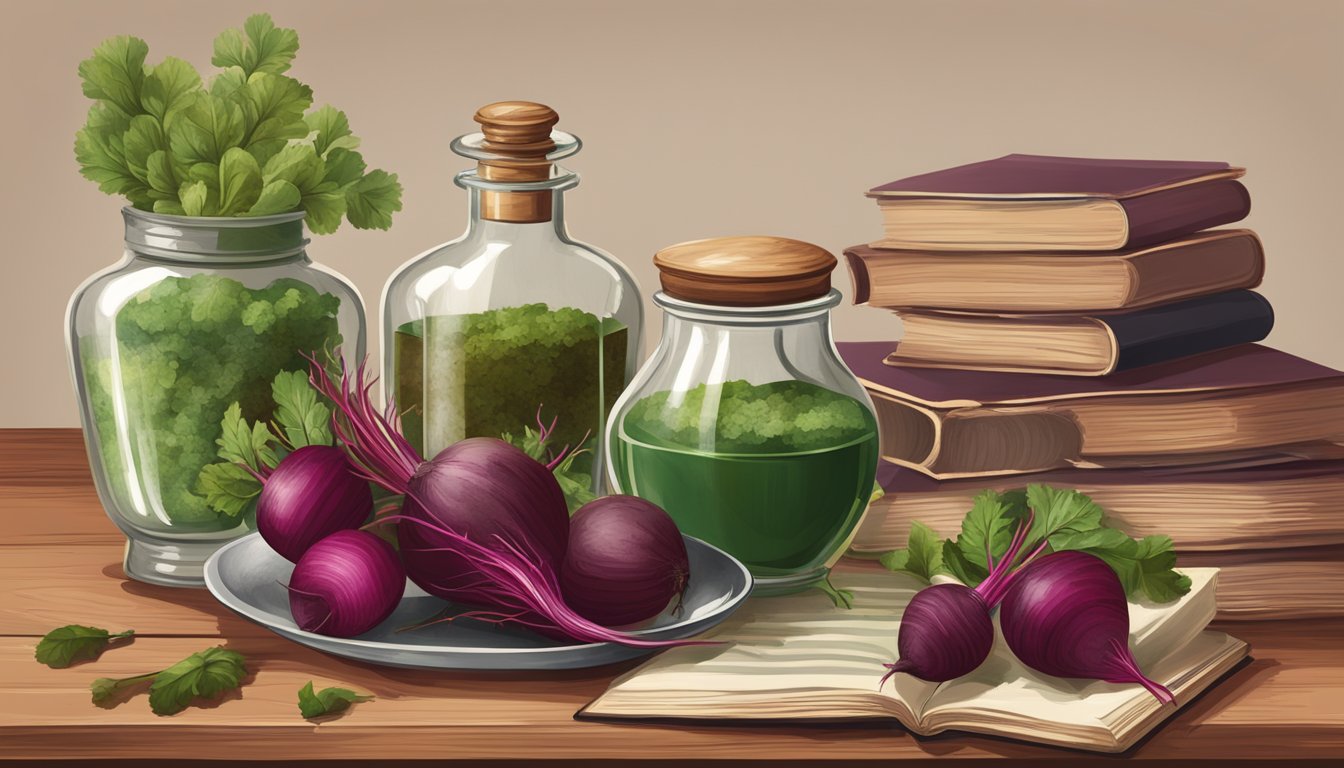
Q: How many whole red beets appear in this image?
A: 6